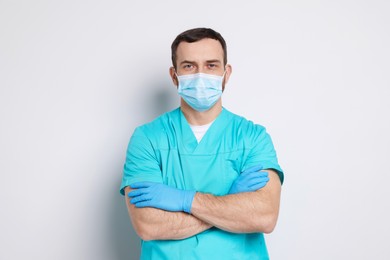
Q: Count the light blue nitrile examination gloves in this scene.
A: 2